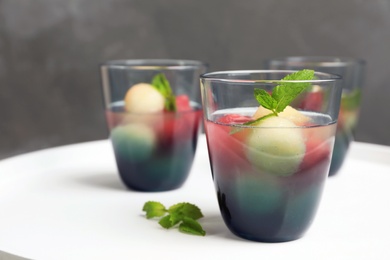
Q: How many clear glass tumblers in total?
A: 3